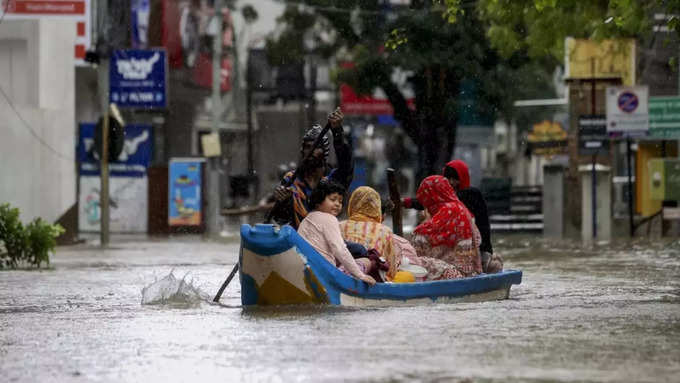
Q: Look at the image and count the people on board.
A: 5